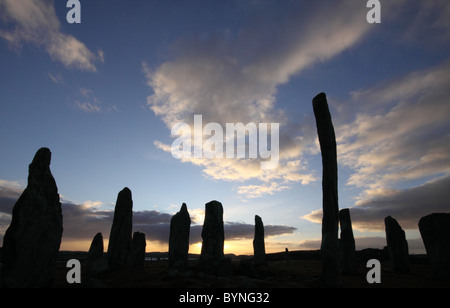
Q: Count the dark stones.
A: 11